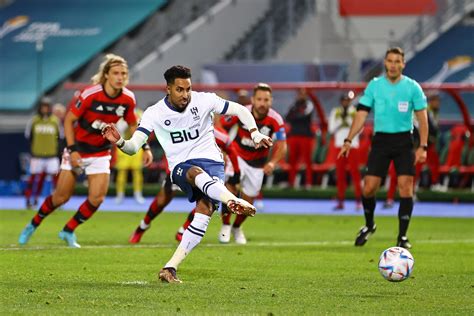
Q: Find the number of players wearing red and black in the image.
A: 3